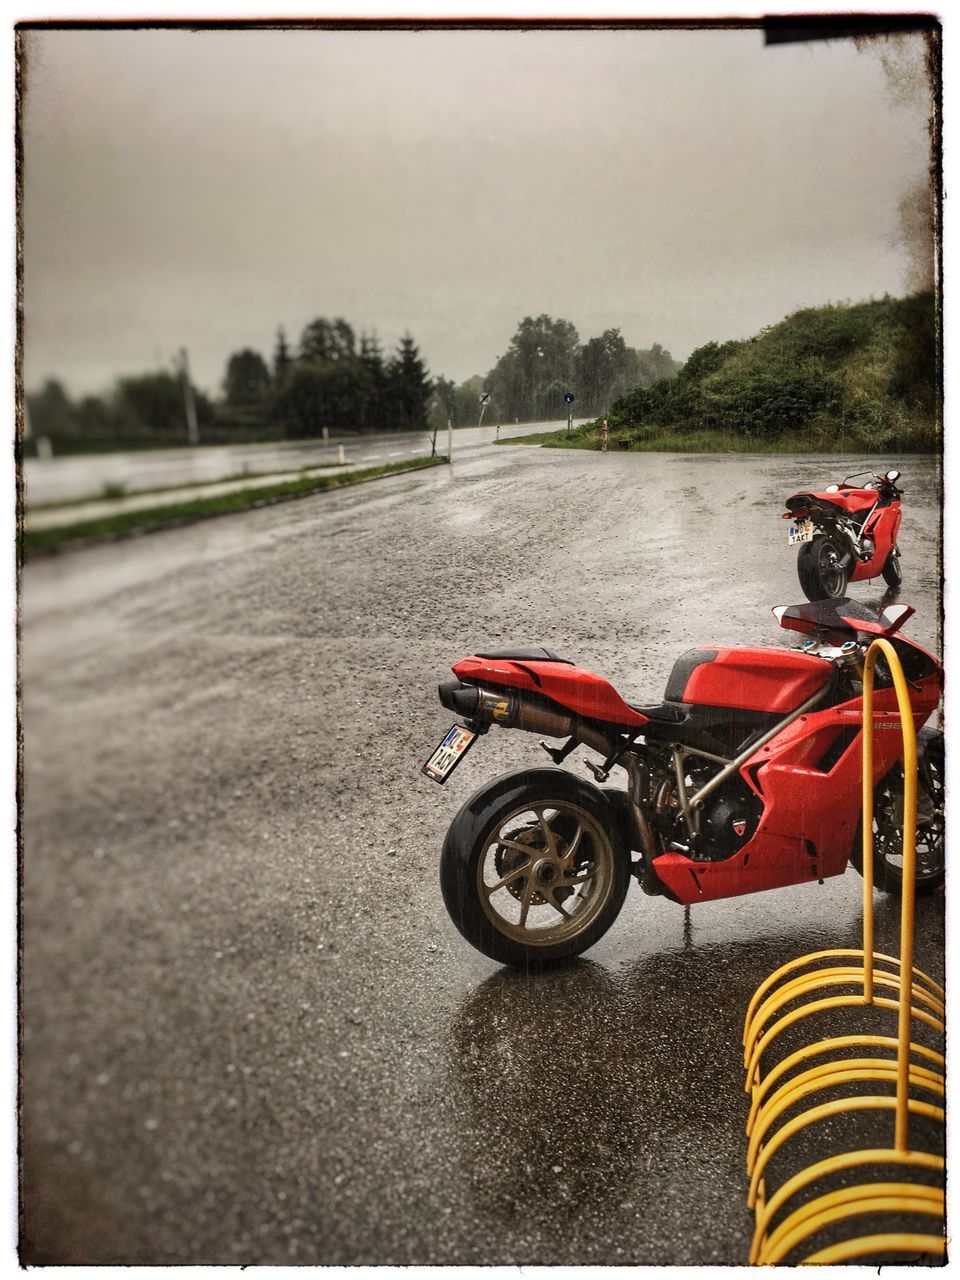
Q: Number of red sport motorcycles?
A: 2